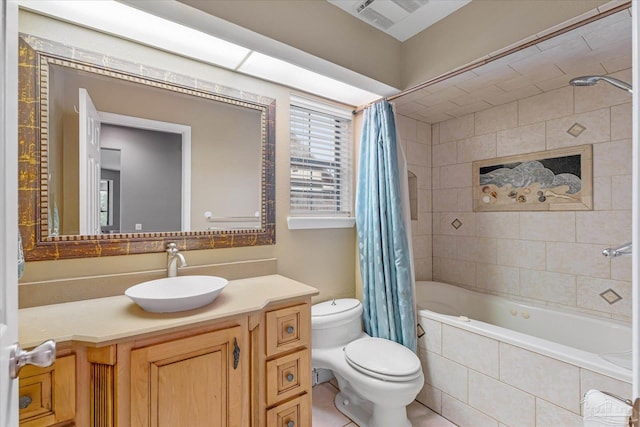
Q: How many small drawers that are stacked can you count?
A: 3